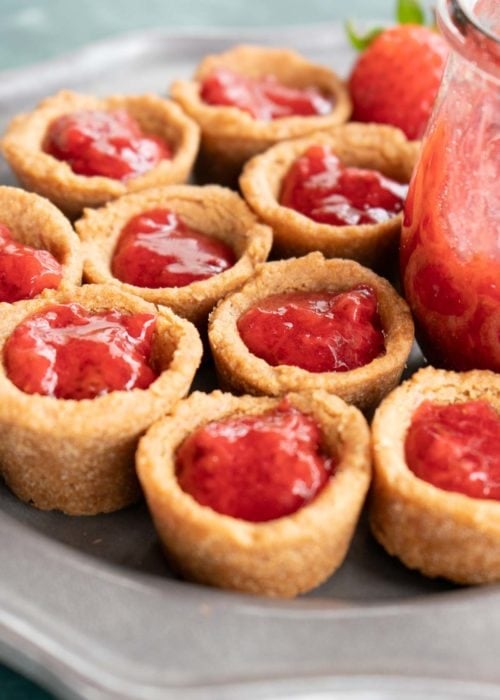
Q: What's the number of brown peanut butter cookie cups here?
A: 9